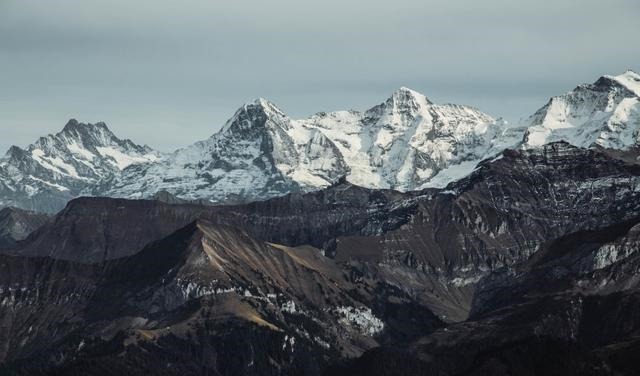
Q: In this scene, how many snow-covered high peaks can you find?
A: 4